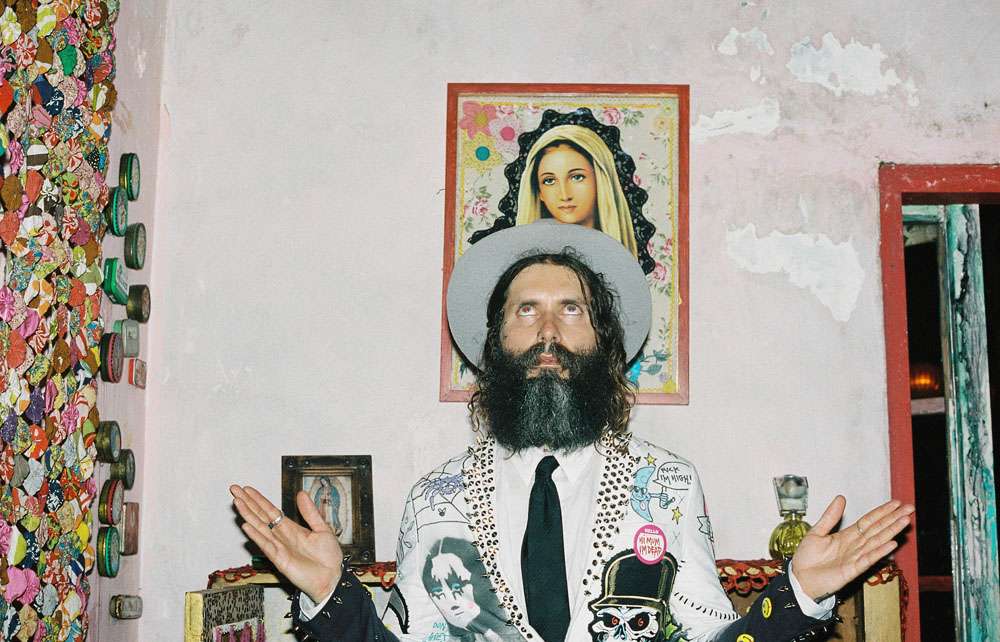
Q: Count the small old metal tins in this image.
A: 14